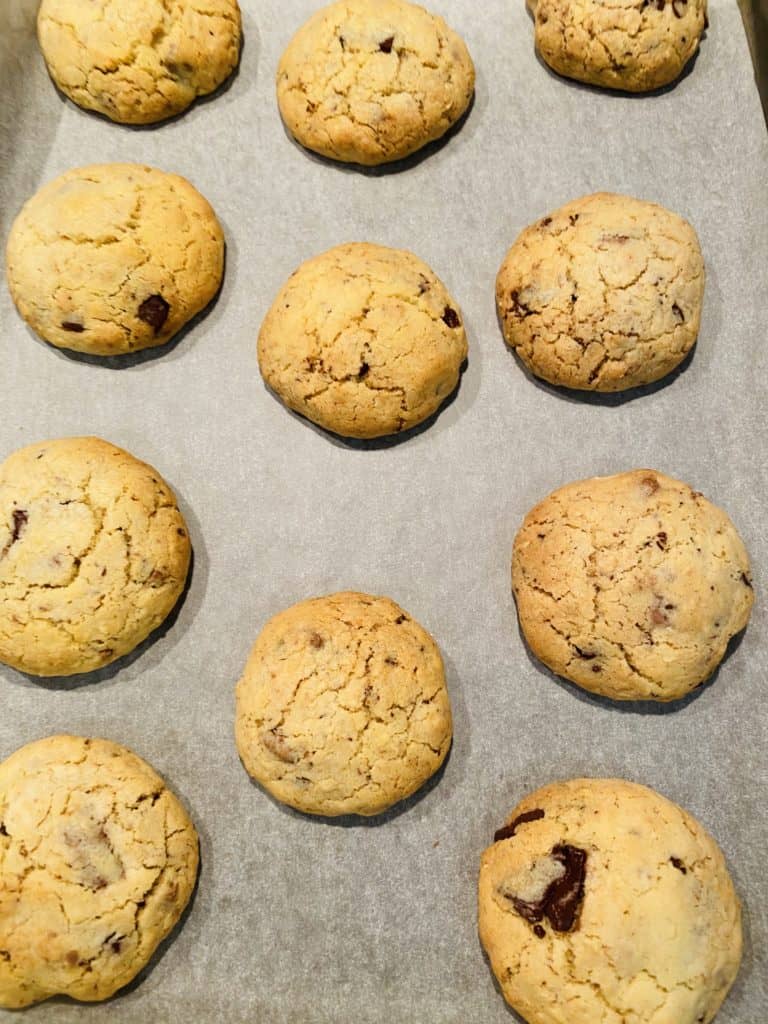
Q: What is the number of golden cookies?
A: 11